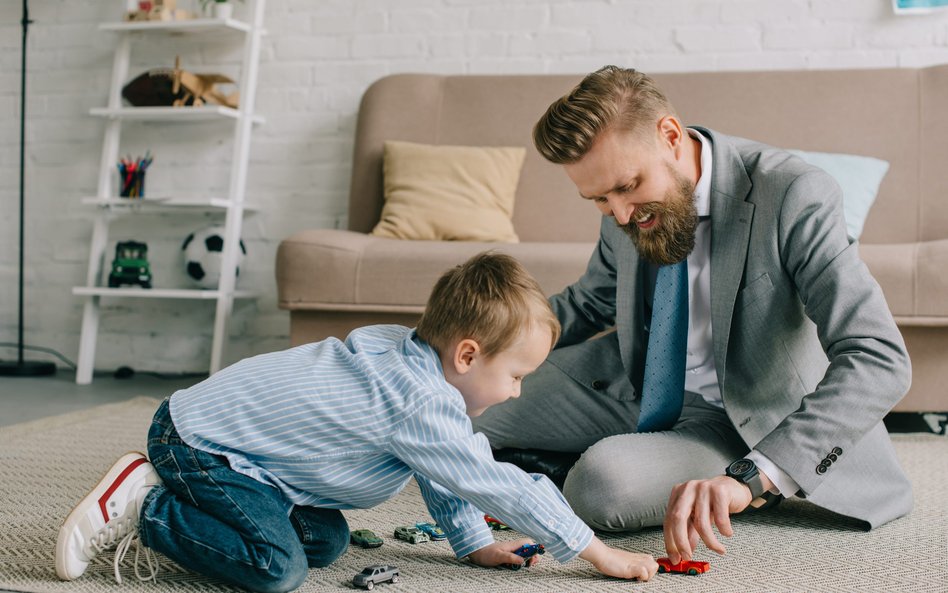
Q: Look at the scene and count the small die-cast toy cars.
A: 7